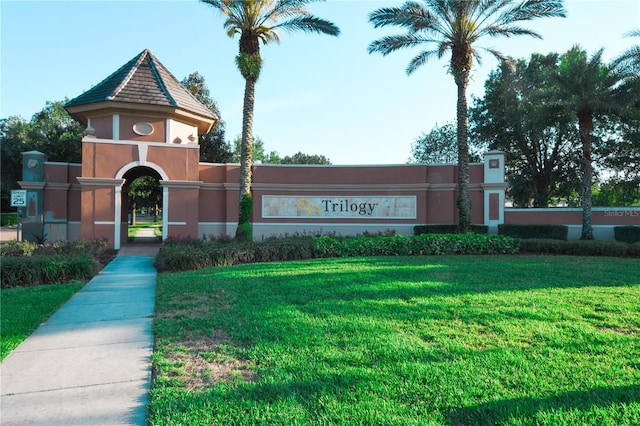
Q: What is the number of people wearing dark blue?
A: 0